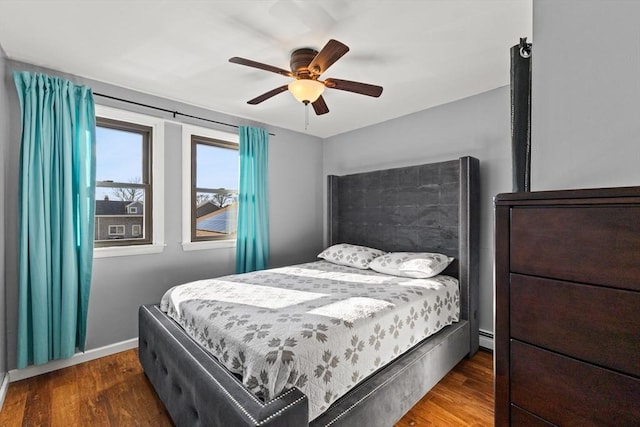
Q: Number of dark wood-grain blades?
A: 5